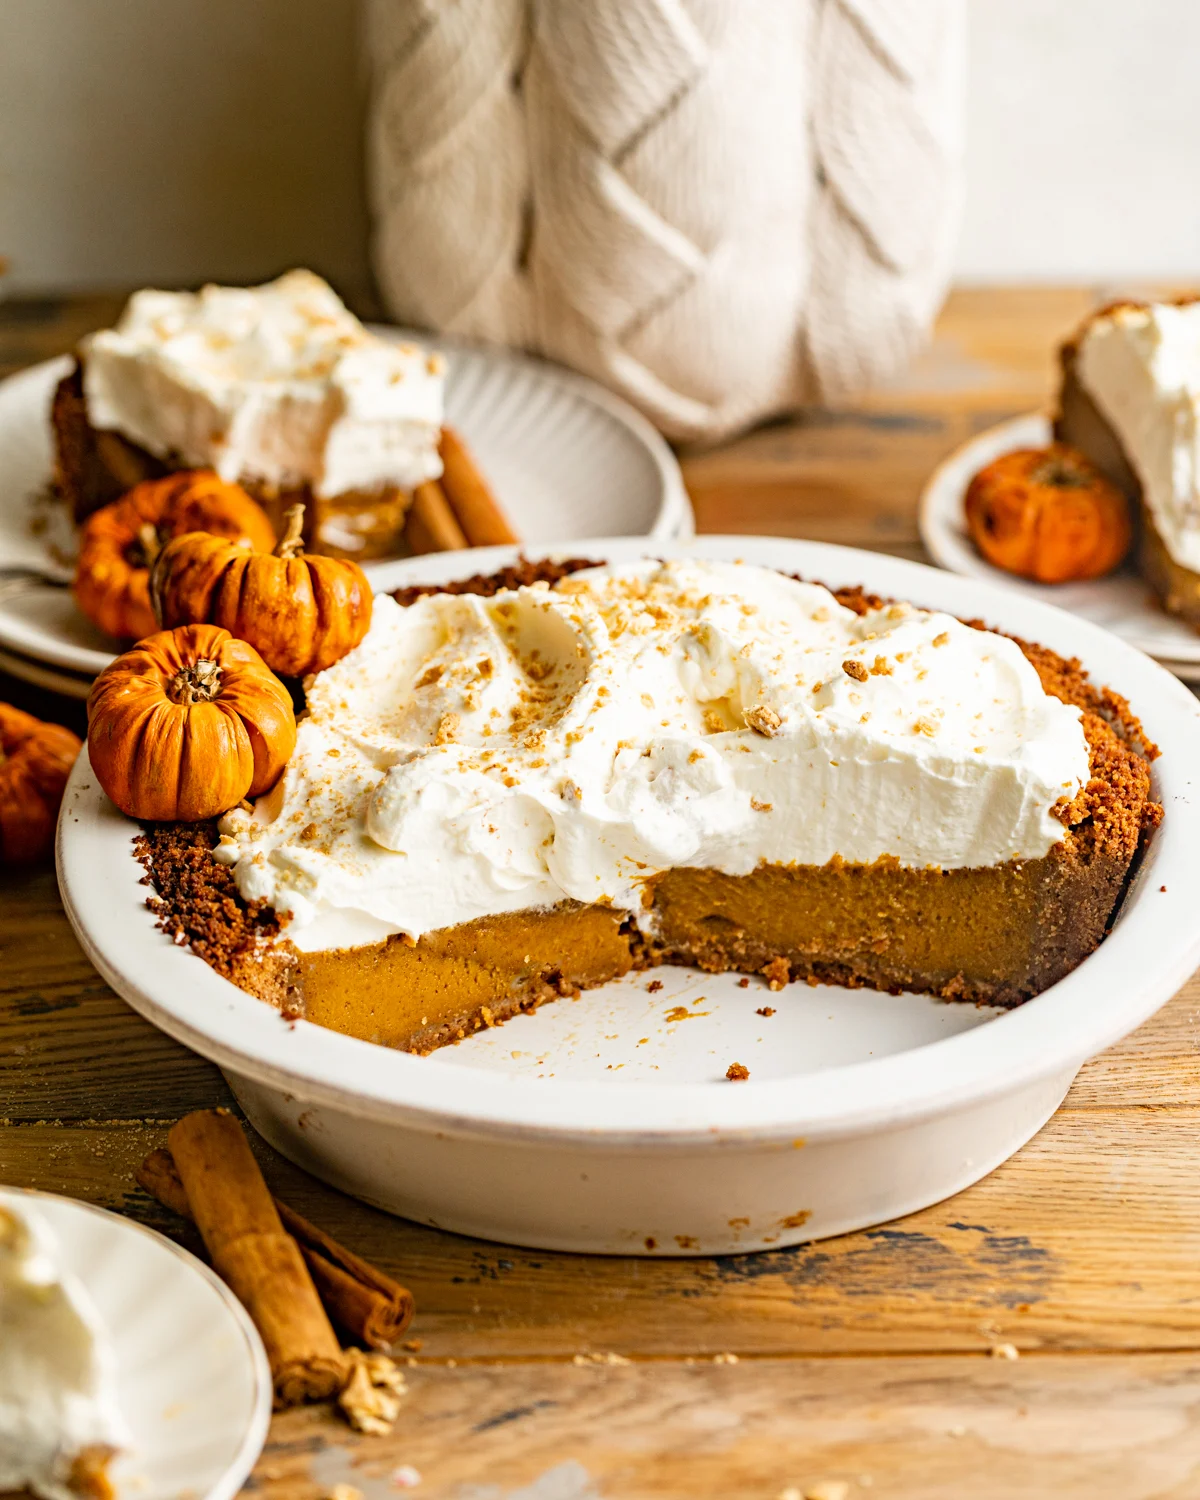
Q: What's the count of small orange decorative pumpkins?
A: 5